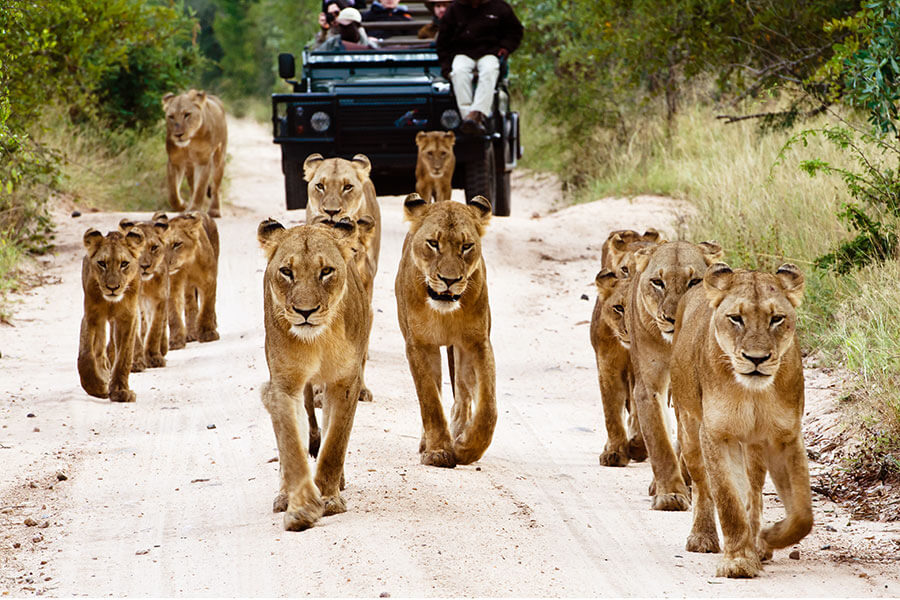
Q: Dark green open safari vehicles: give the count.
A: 1